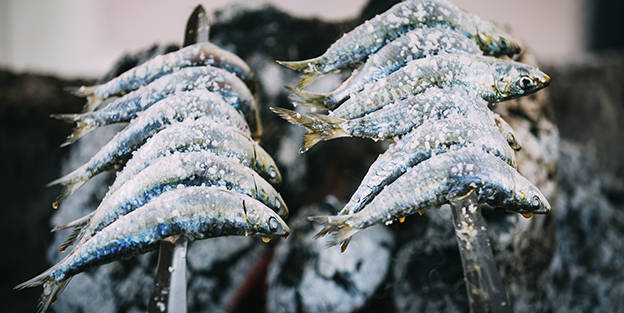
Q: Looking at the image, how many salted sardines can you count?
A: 12